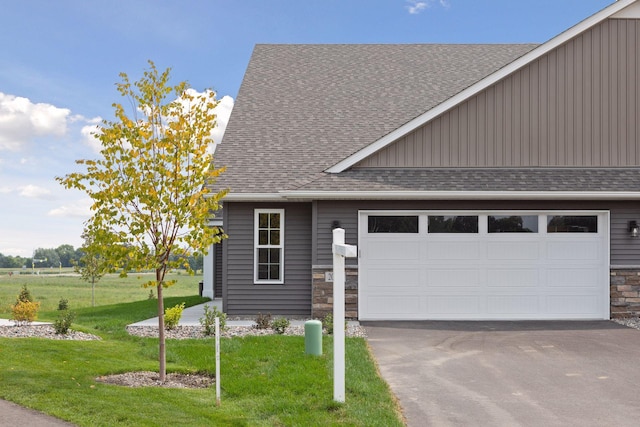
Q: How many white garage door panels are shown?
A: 12